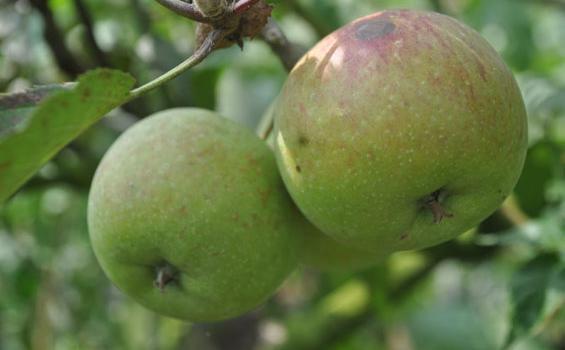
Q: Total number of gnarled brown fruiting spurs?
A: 1